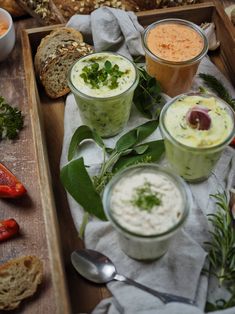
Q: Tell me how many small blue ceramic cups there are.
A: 0